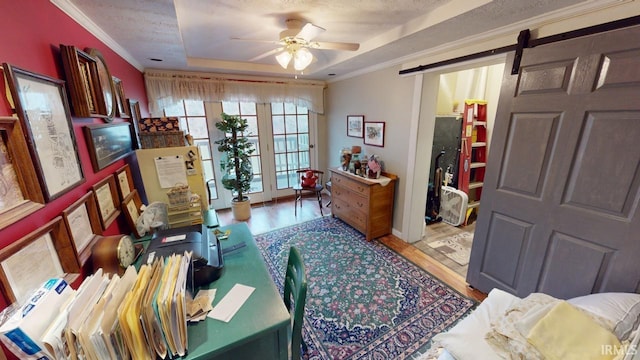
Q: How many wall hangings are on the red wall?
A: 12